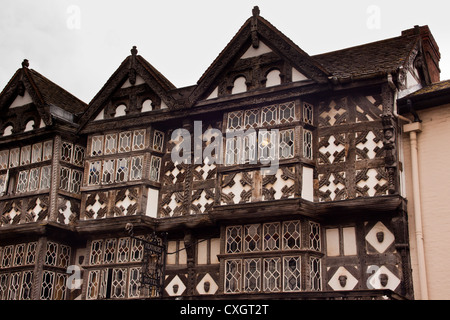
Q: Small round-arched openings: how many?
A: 6